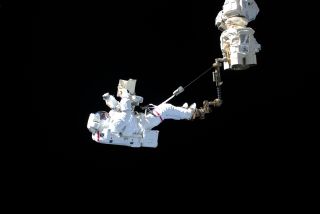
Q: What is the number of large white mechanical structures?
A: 1